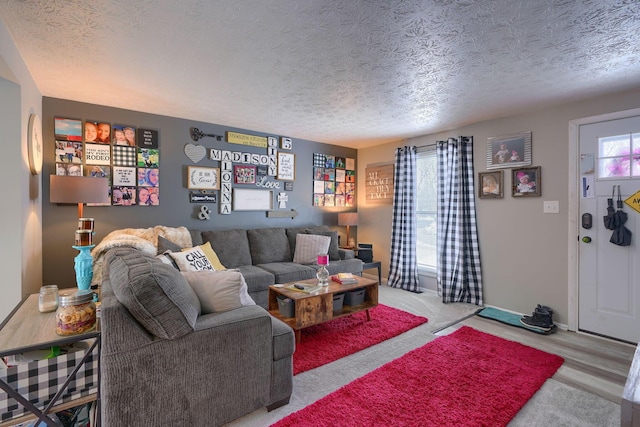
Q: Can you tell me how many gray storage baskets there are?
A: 3